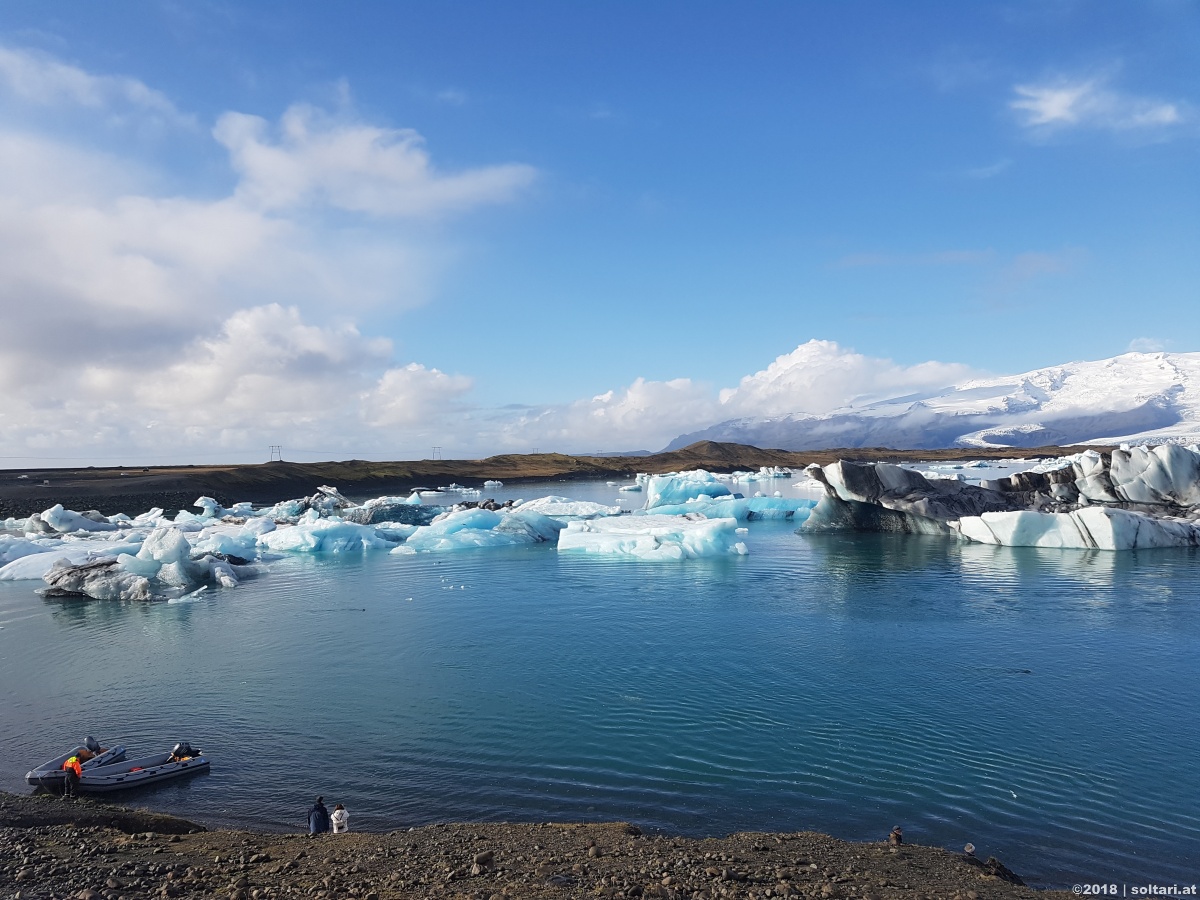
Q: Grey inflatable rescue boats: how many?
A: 2